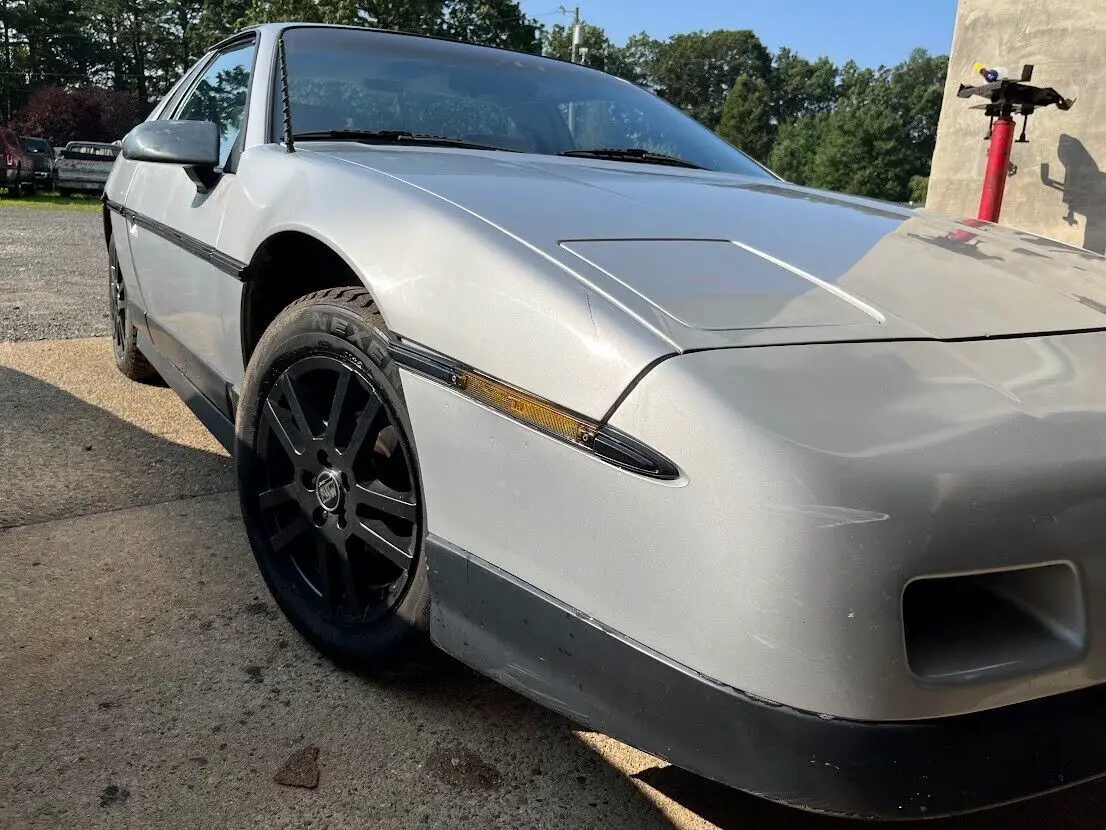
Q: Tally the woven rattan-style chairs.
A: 0